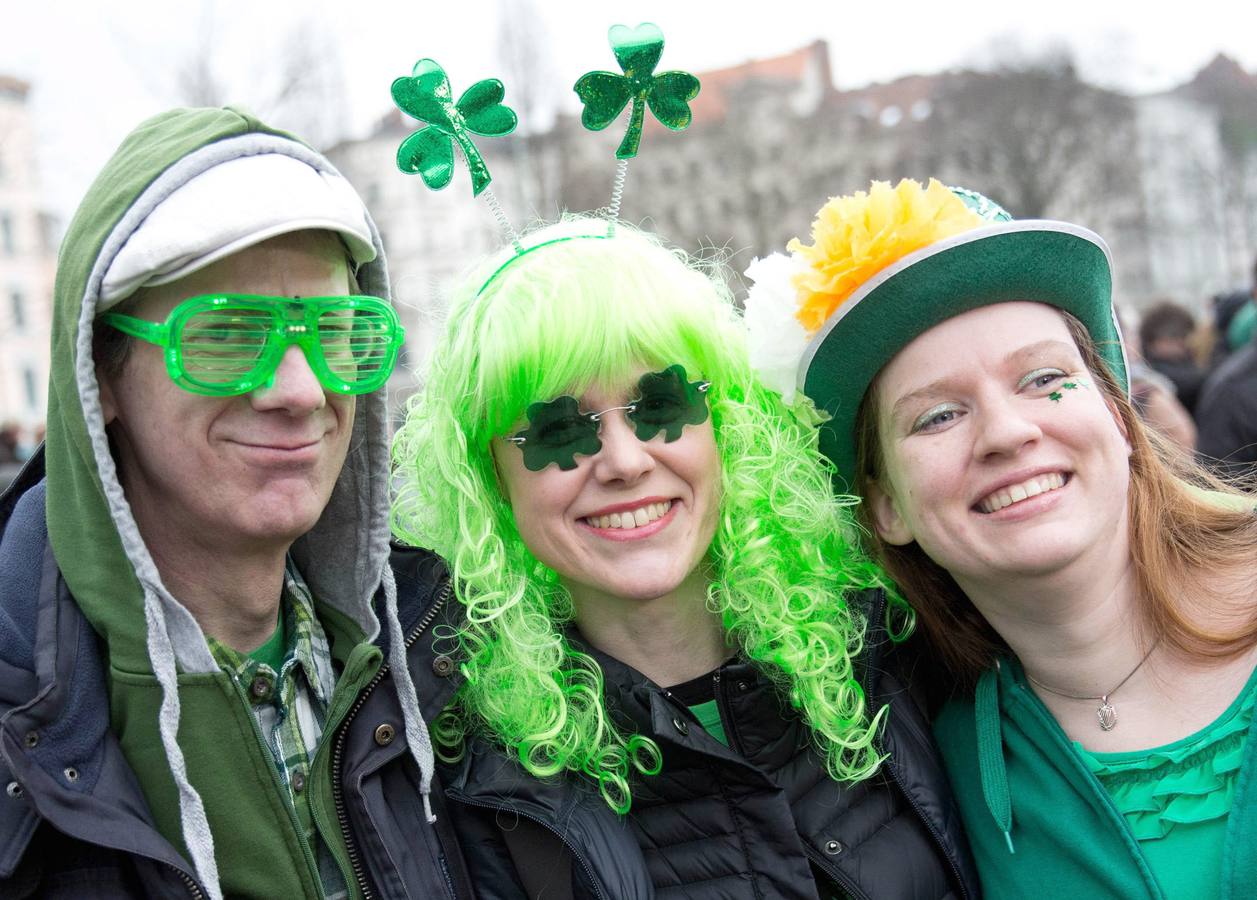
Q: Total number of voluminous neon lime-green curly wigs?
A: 1